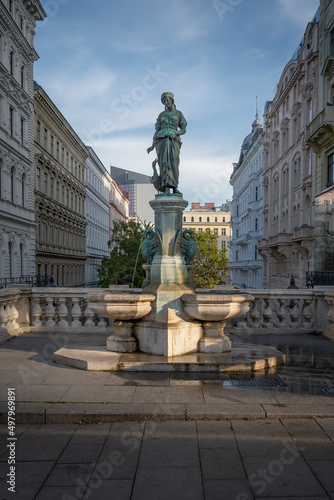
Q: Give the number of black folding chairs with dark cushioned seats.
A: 0